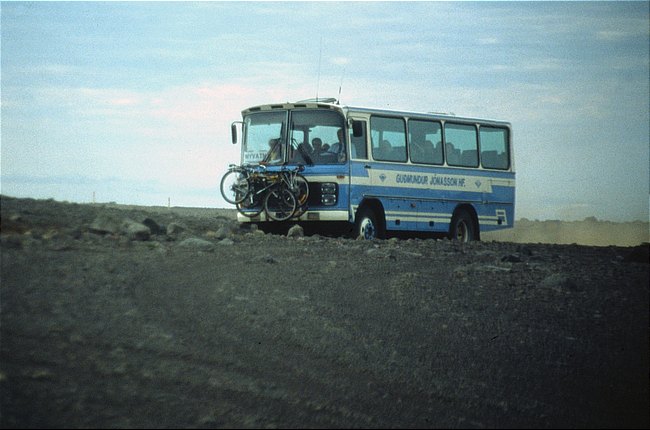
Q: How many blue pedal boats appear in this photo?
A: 0